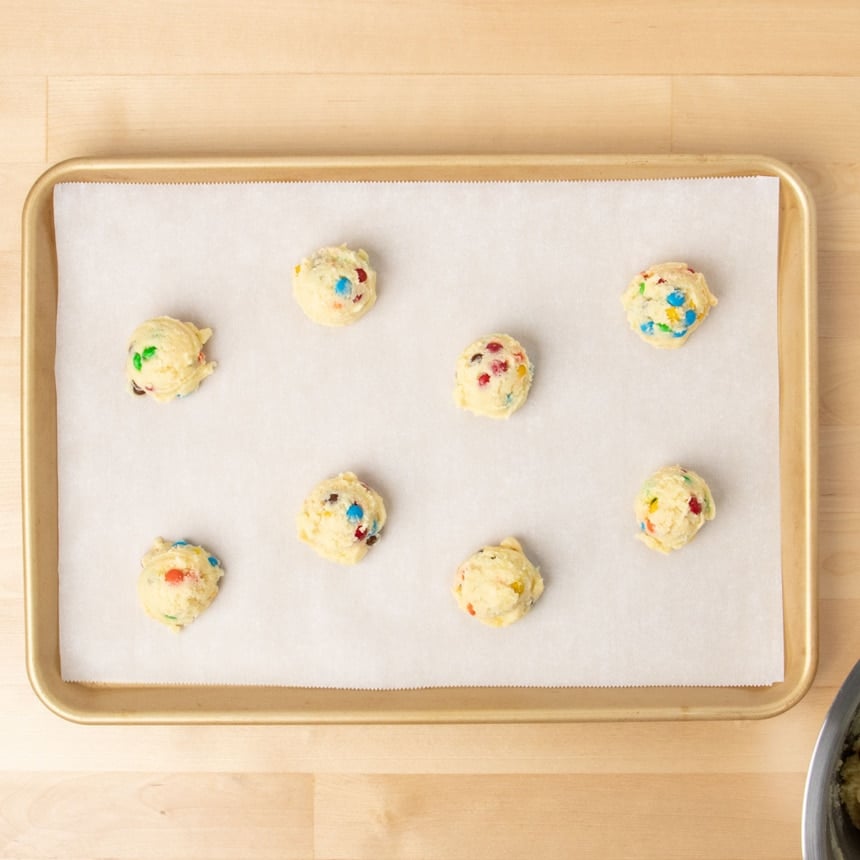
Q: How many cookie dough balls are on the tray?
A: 8